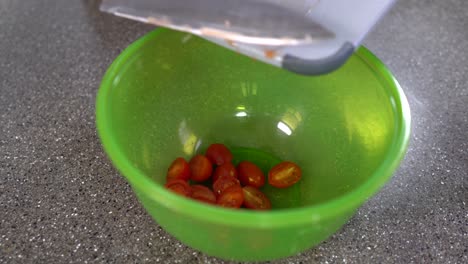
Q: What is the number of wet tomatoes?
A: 11